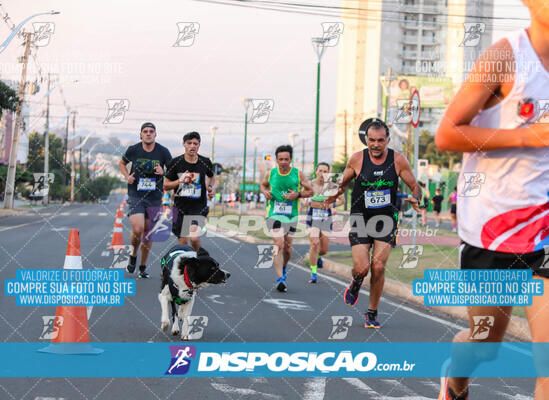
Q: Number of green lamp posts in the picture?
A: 6